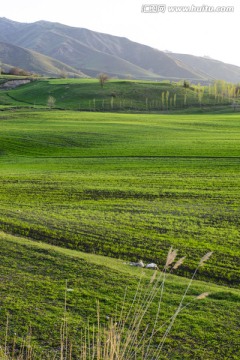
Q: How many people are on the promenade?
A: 0